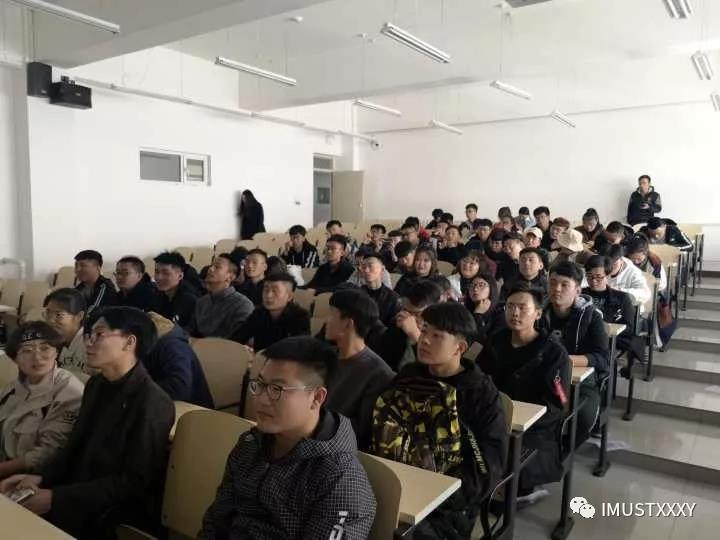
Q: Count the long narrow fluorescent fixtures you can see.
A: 10